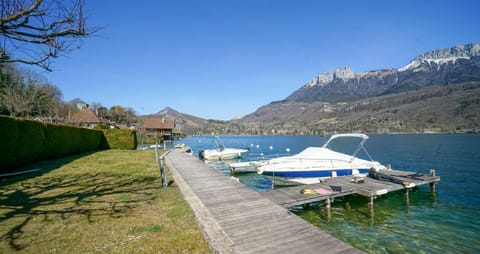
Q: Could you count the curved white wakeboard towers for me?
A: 1